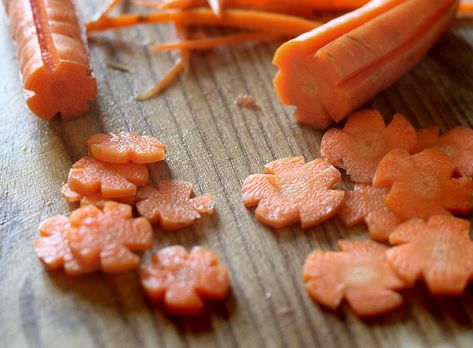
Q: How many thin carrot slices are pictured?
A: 14